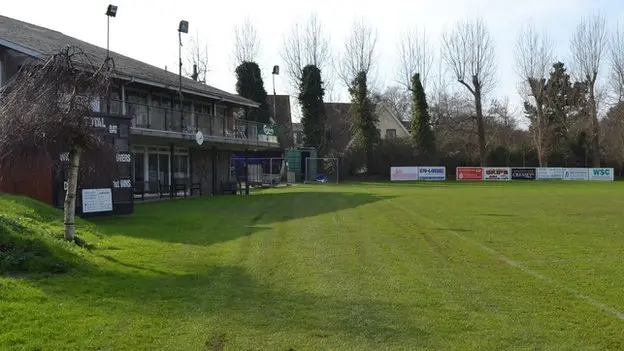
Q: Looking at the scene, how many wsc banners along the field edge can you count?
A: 1